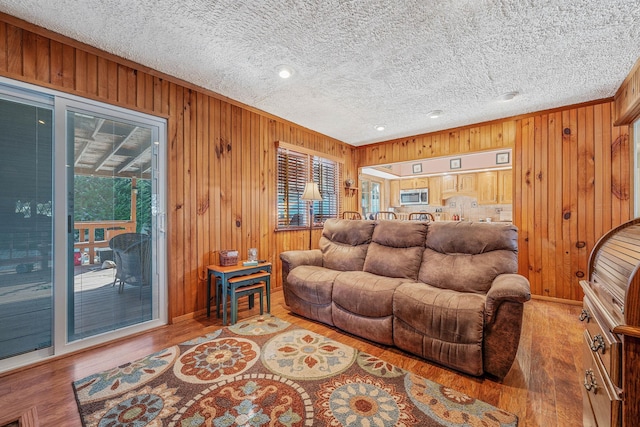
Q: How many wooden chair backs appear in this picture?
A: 3